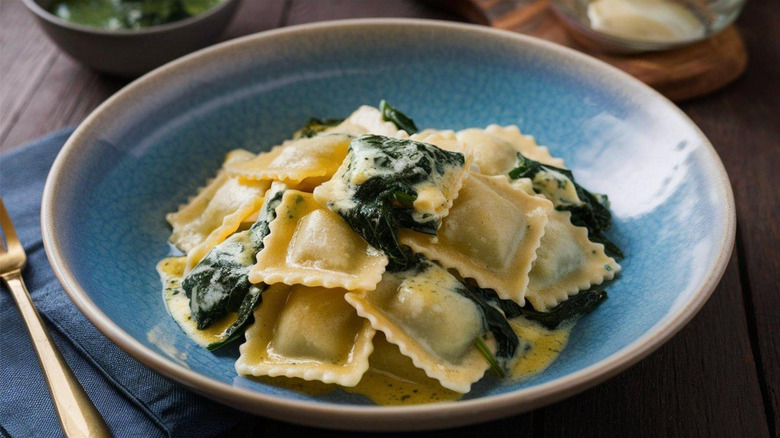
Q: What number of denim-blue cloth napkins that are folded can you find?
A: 1